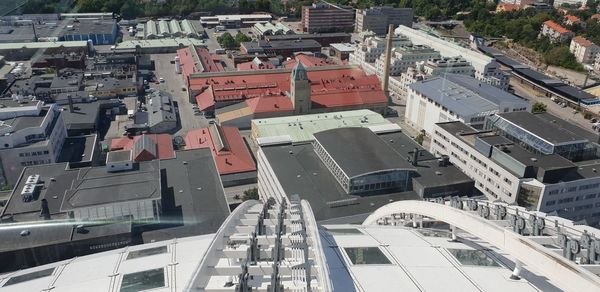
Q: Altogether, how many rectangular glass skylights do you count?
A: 7